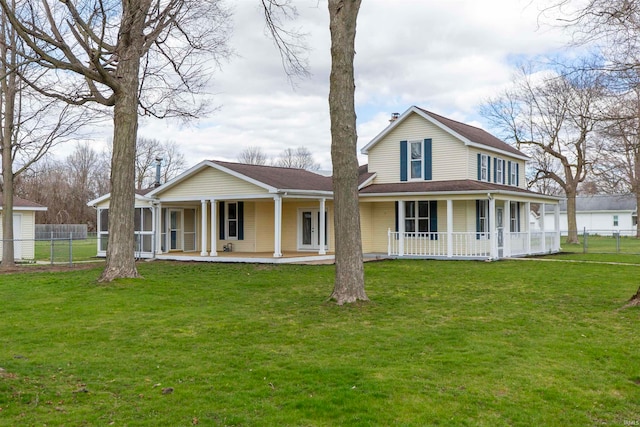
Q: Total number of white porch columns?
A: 12